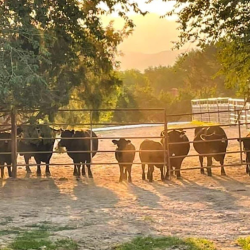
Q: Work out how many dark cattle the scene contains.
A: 8